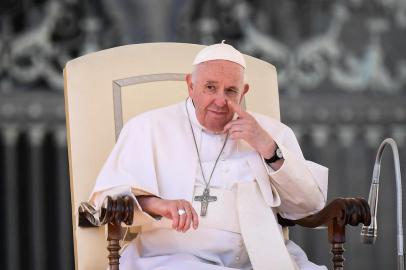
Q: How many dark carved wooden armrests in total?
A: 2